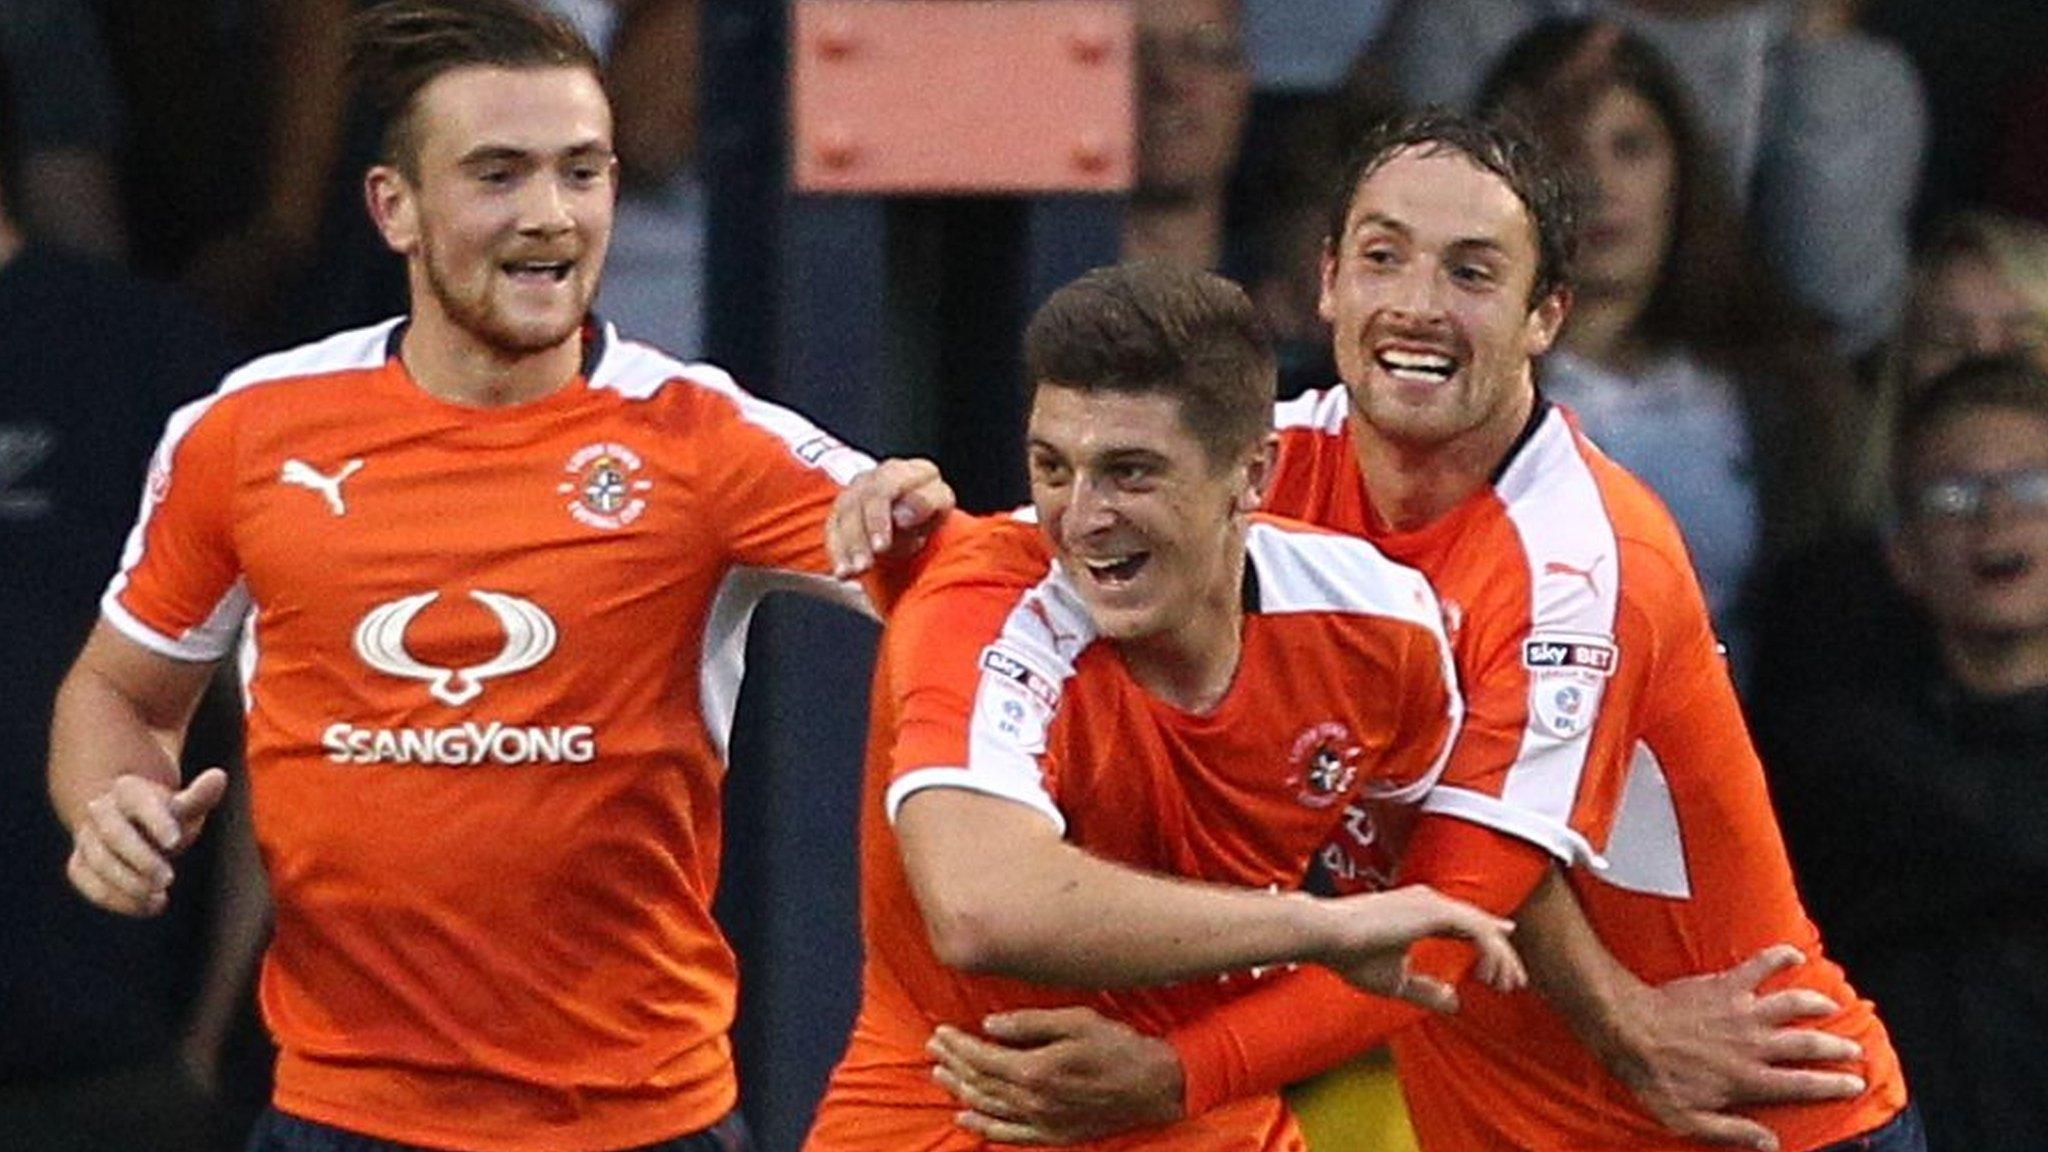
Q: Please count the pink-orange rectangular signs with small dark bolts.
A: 1